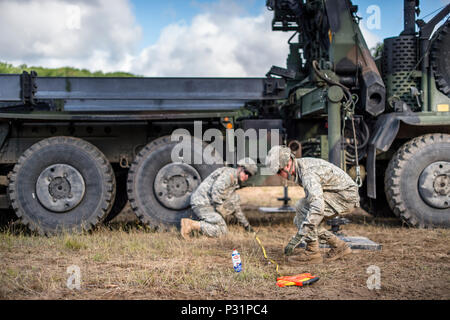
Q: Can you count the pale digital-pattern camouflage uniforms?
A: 2